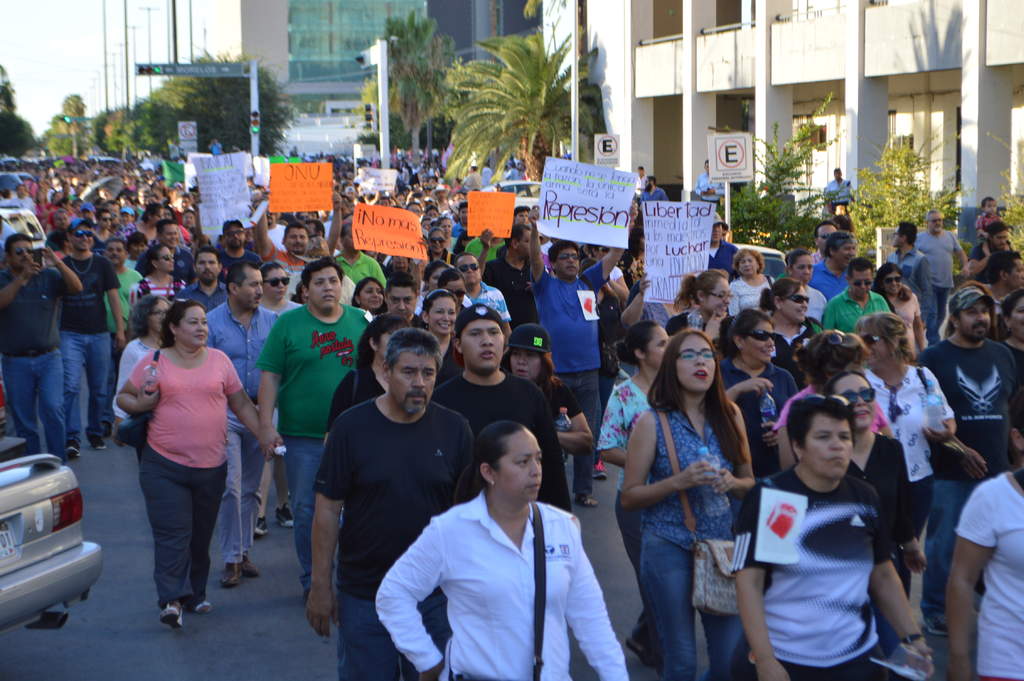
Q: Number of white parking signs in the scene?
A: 2